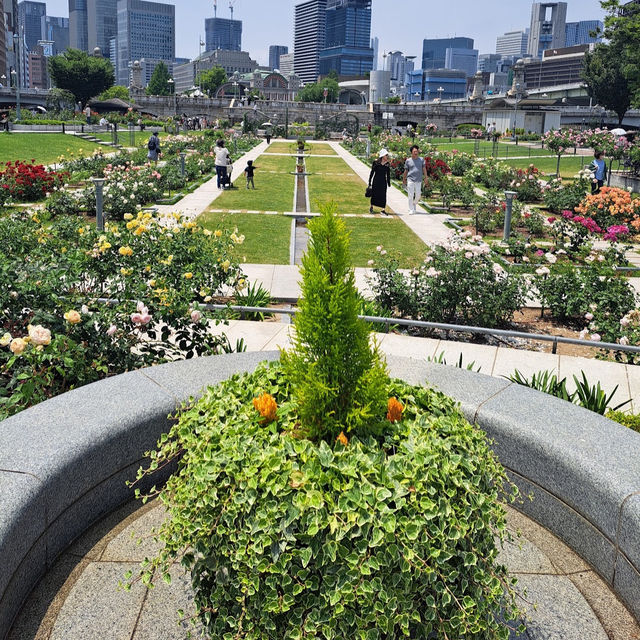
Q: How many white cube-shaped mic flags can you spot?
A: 0